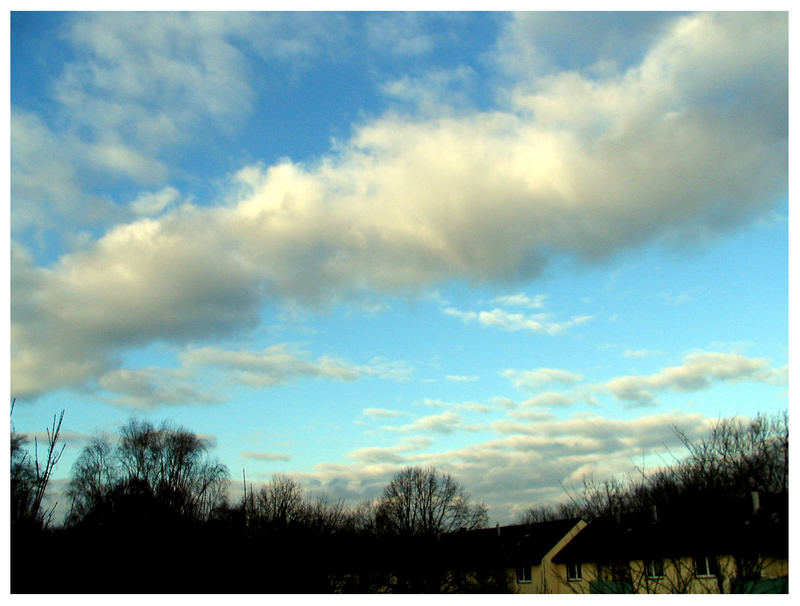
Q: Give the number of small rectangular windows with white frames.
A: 4